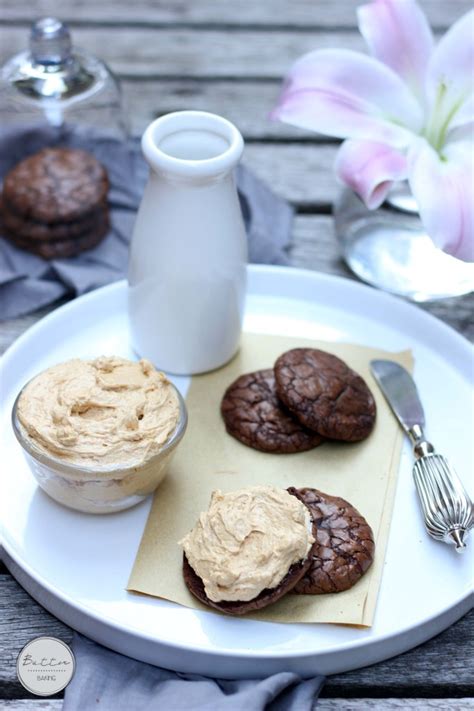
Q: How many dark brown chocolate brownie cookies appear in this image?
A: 7